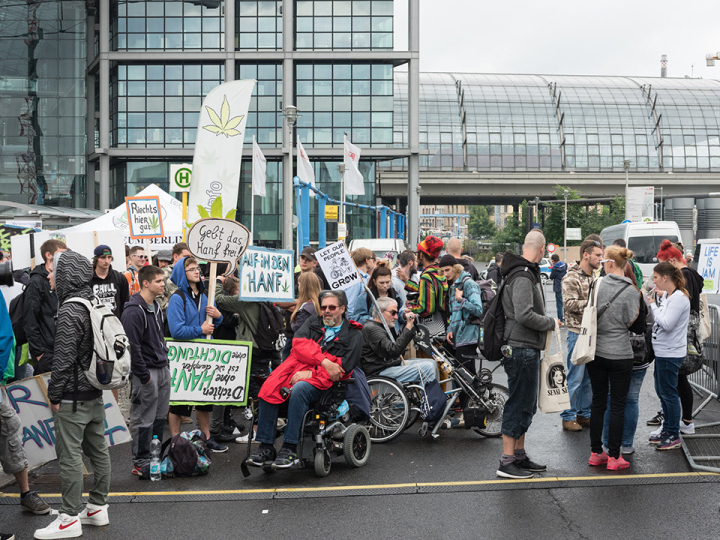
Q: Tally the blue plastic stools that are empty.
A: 0